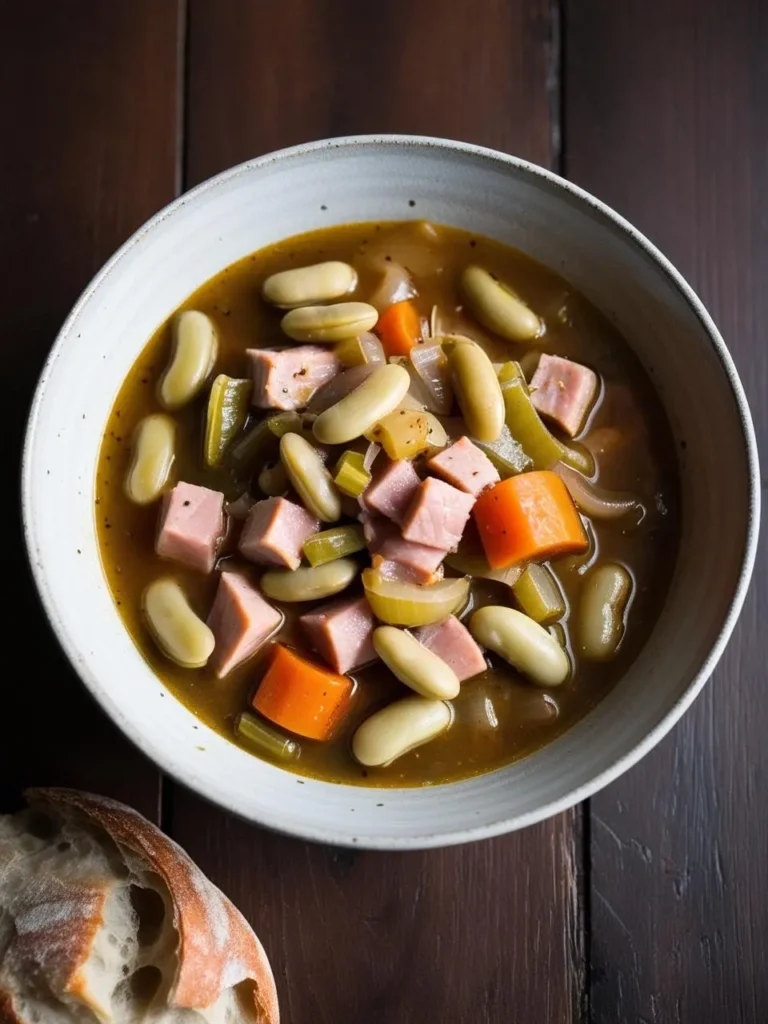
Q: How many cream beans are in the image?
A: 14